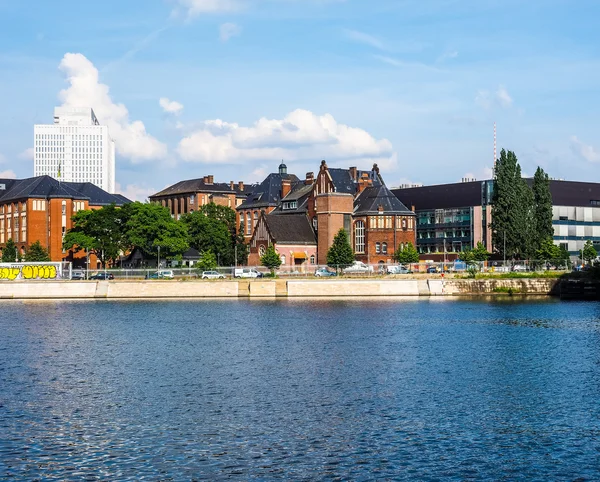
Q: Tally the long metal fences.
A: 1